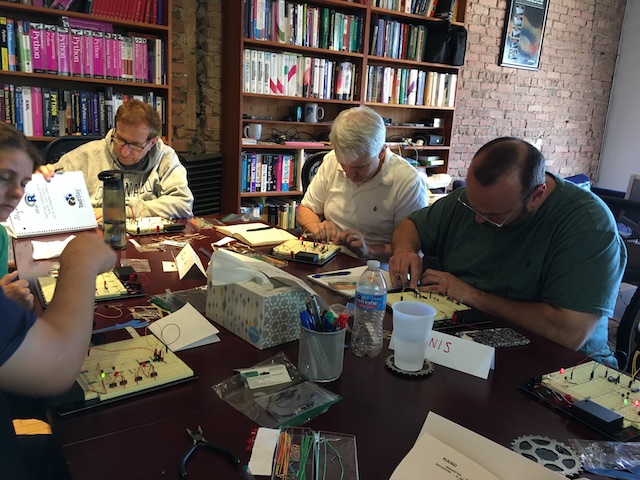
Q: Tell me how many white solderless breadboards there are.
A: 6